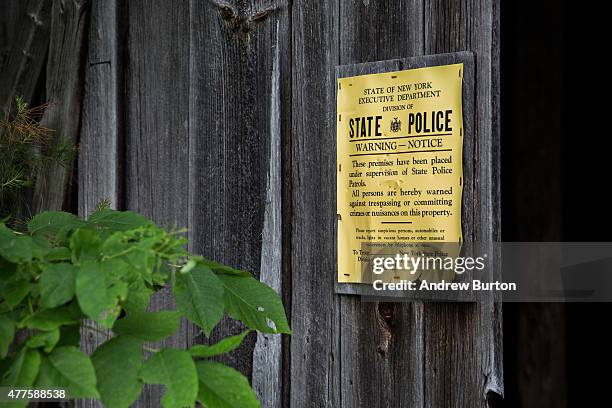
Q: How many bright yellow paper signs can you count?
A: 1